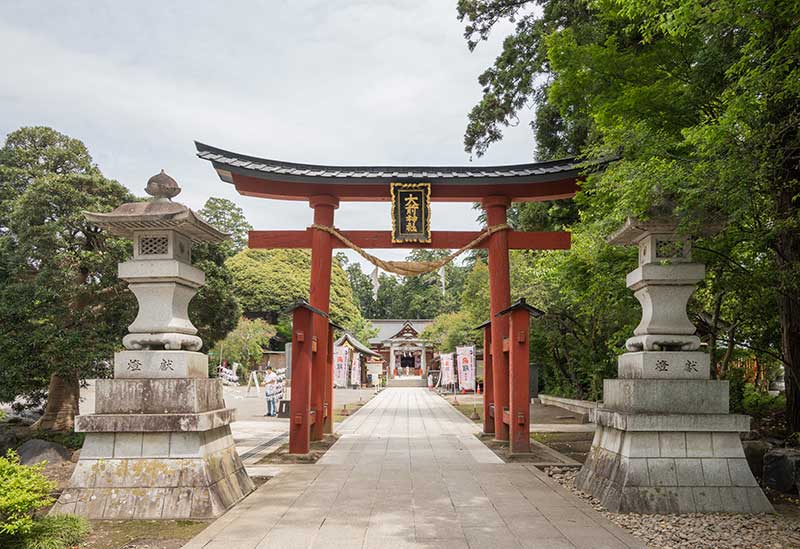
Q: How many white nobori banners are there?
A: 4